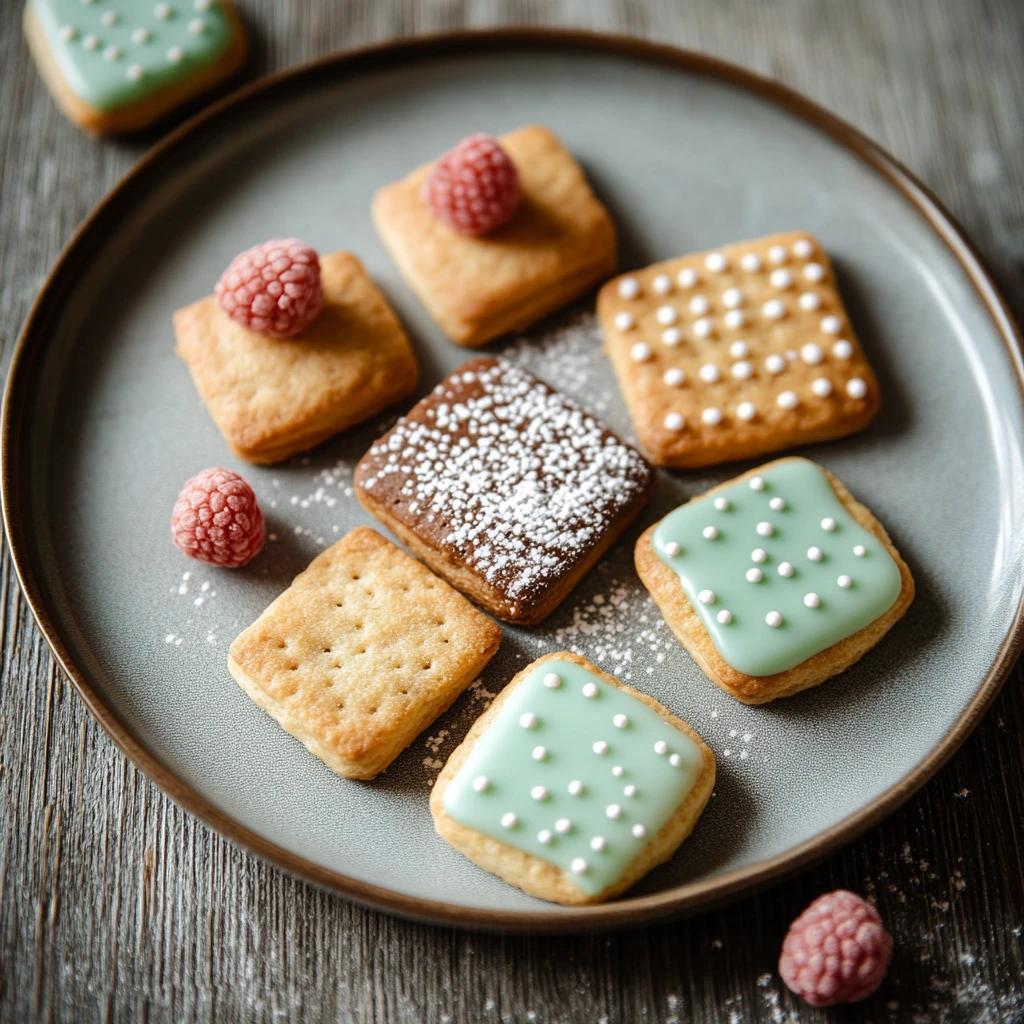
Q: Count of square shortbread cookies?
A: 8